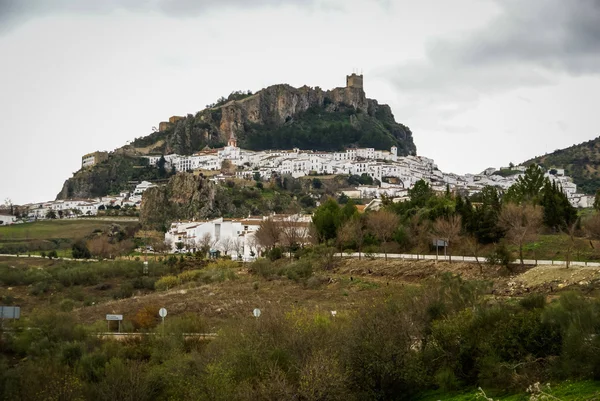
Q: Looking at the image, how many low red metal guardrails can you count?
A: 0